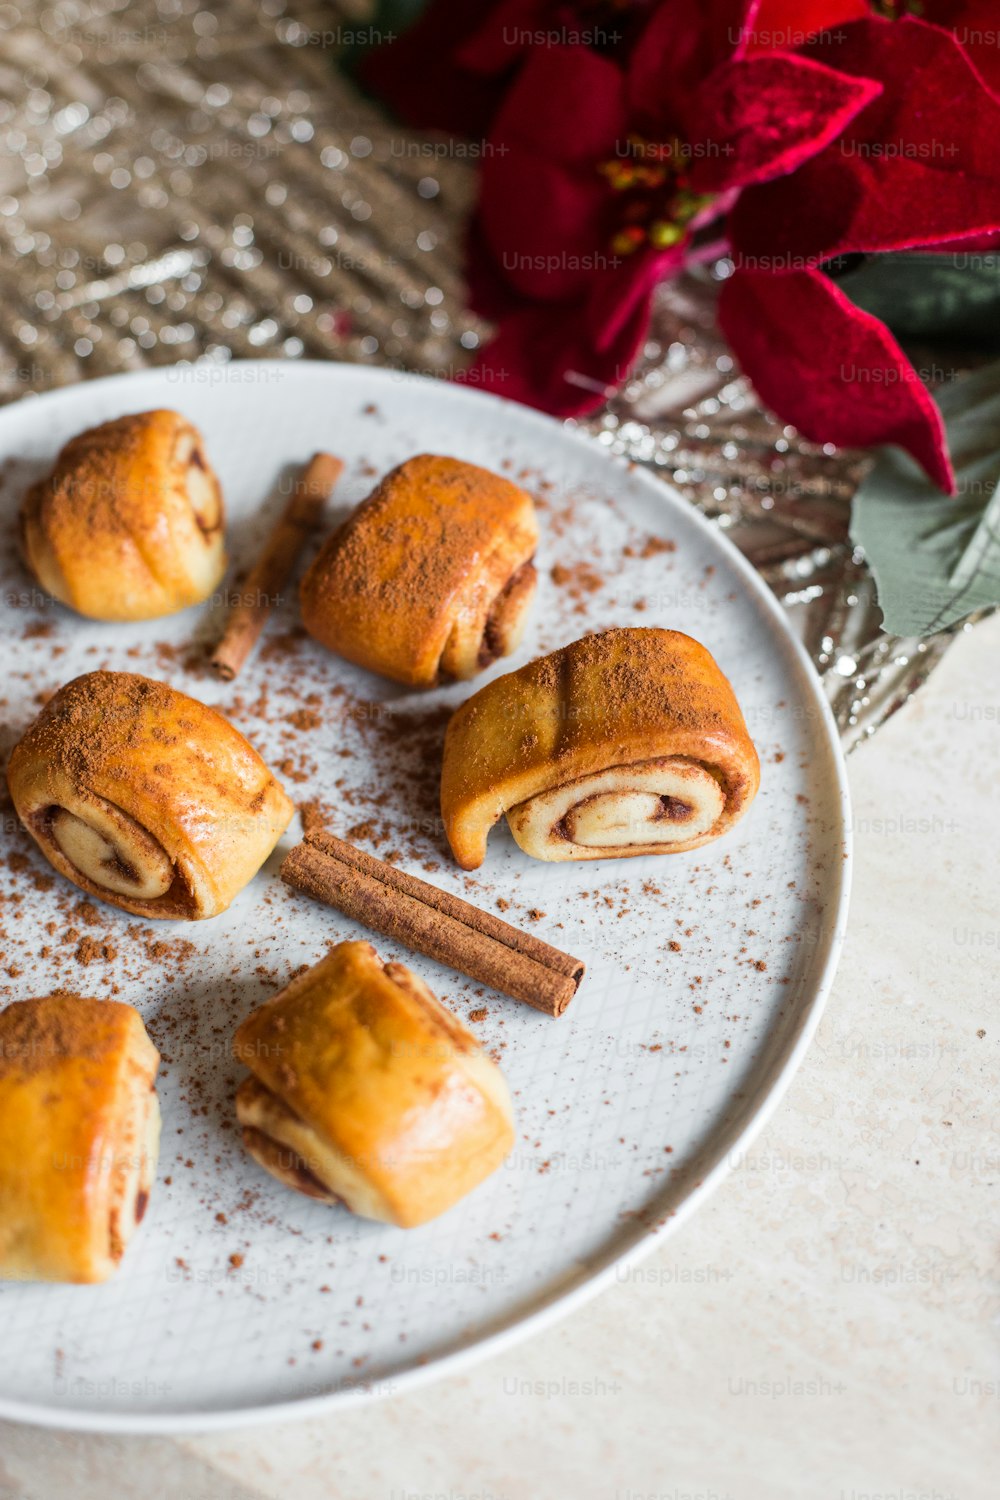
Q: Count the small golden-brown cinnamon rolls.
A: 6